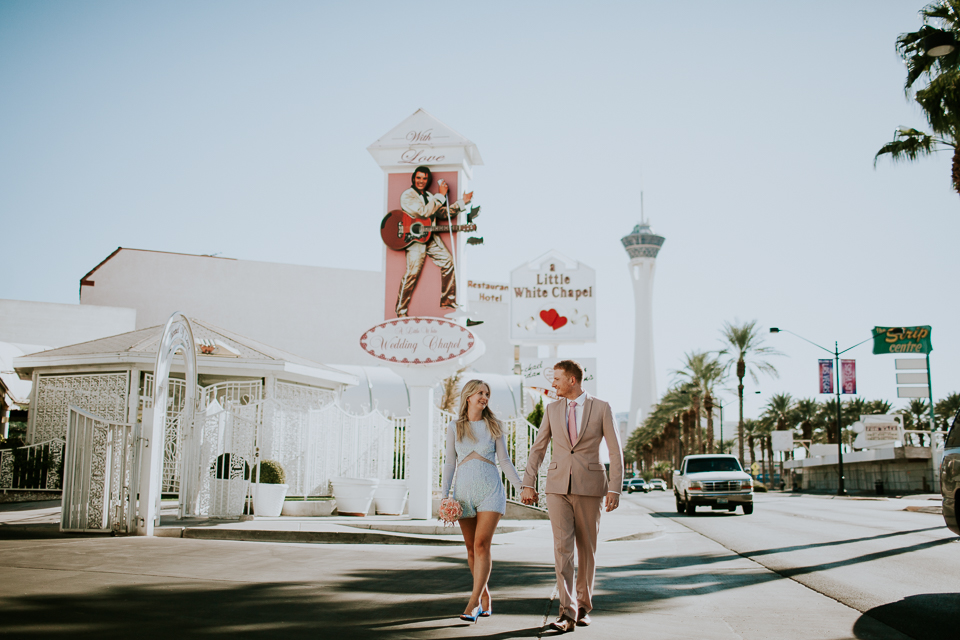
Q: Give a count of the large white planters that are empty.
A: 2